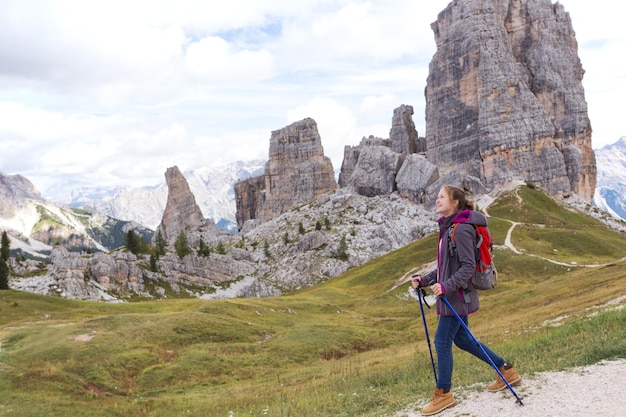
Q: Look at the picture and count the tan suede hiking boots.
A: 2